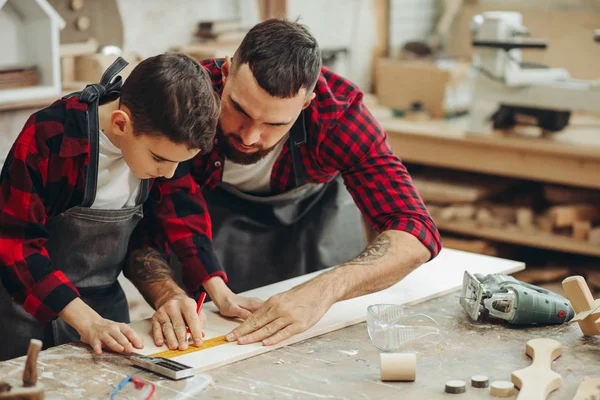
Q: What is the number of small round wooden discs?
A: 3